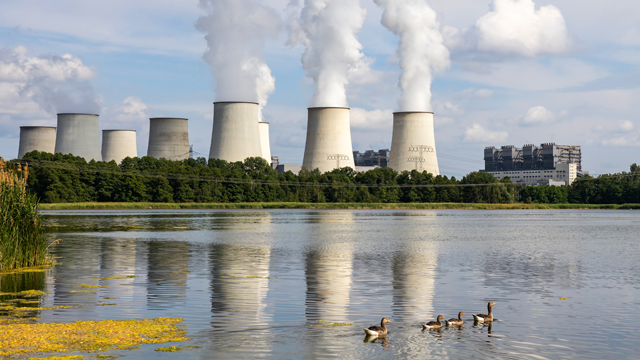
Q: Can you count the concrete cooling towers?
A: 8